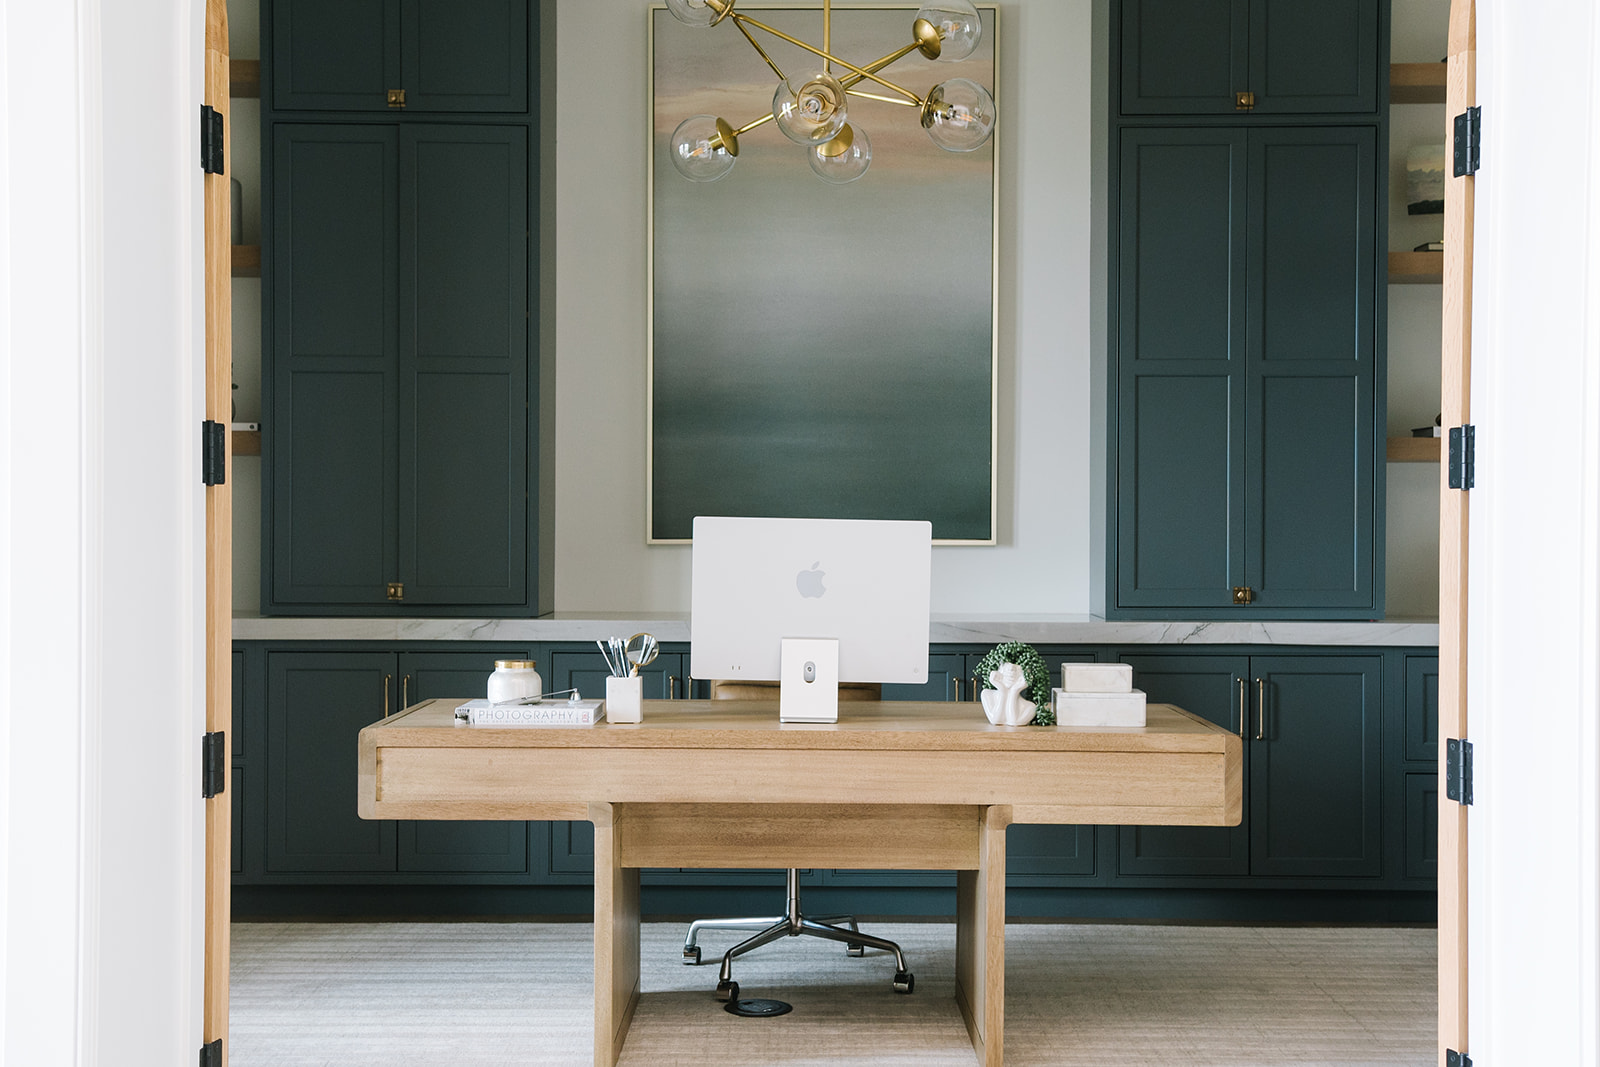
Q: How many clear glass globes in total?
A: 6